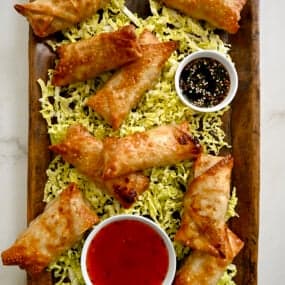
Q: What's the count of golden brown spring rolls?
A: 9